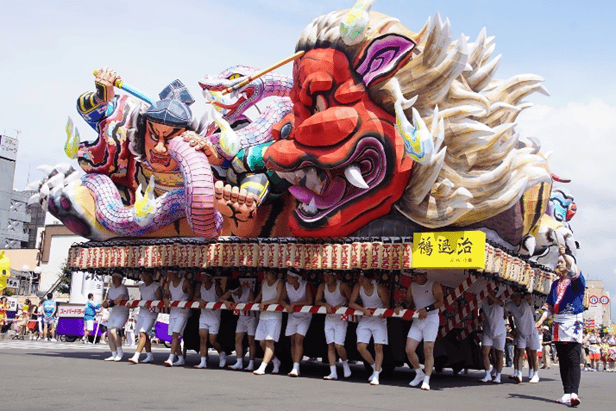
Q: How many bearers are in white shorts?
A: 12